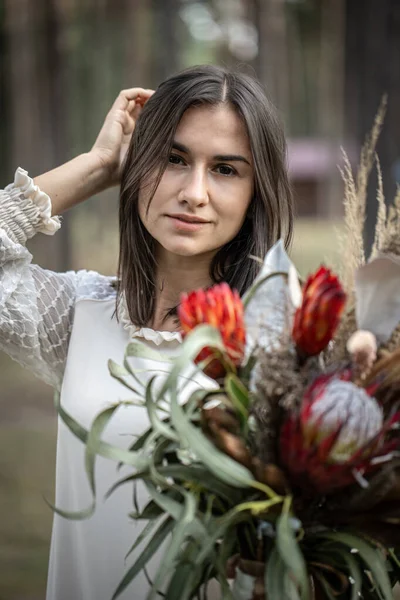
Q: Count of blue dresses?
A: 0